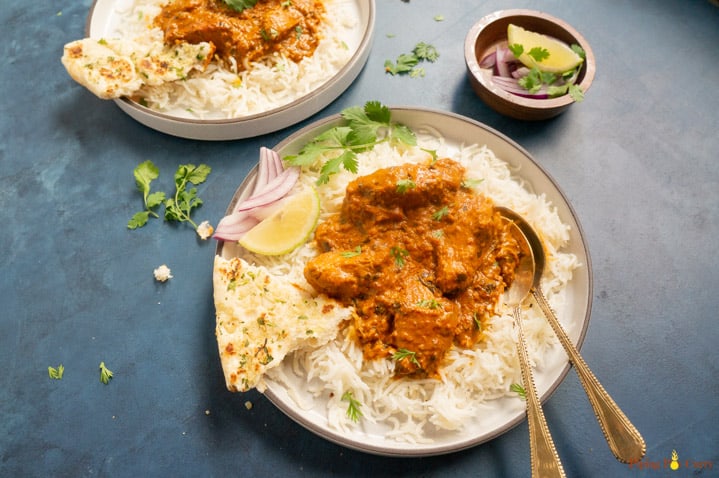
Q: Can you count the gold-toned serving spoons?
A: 2